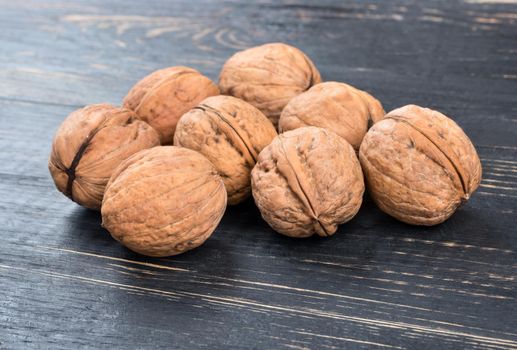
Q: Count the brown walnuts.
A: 8